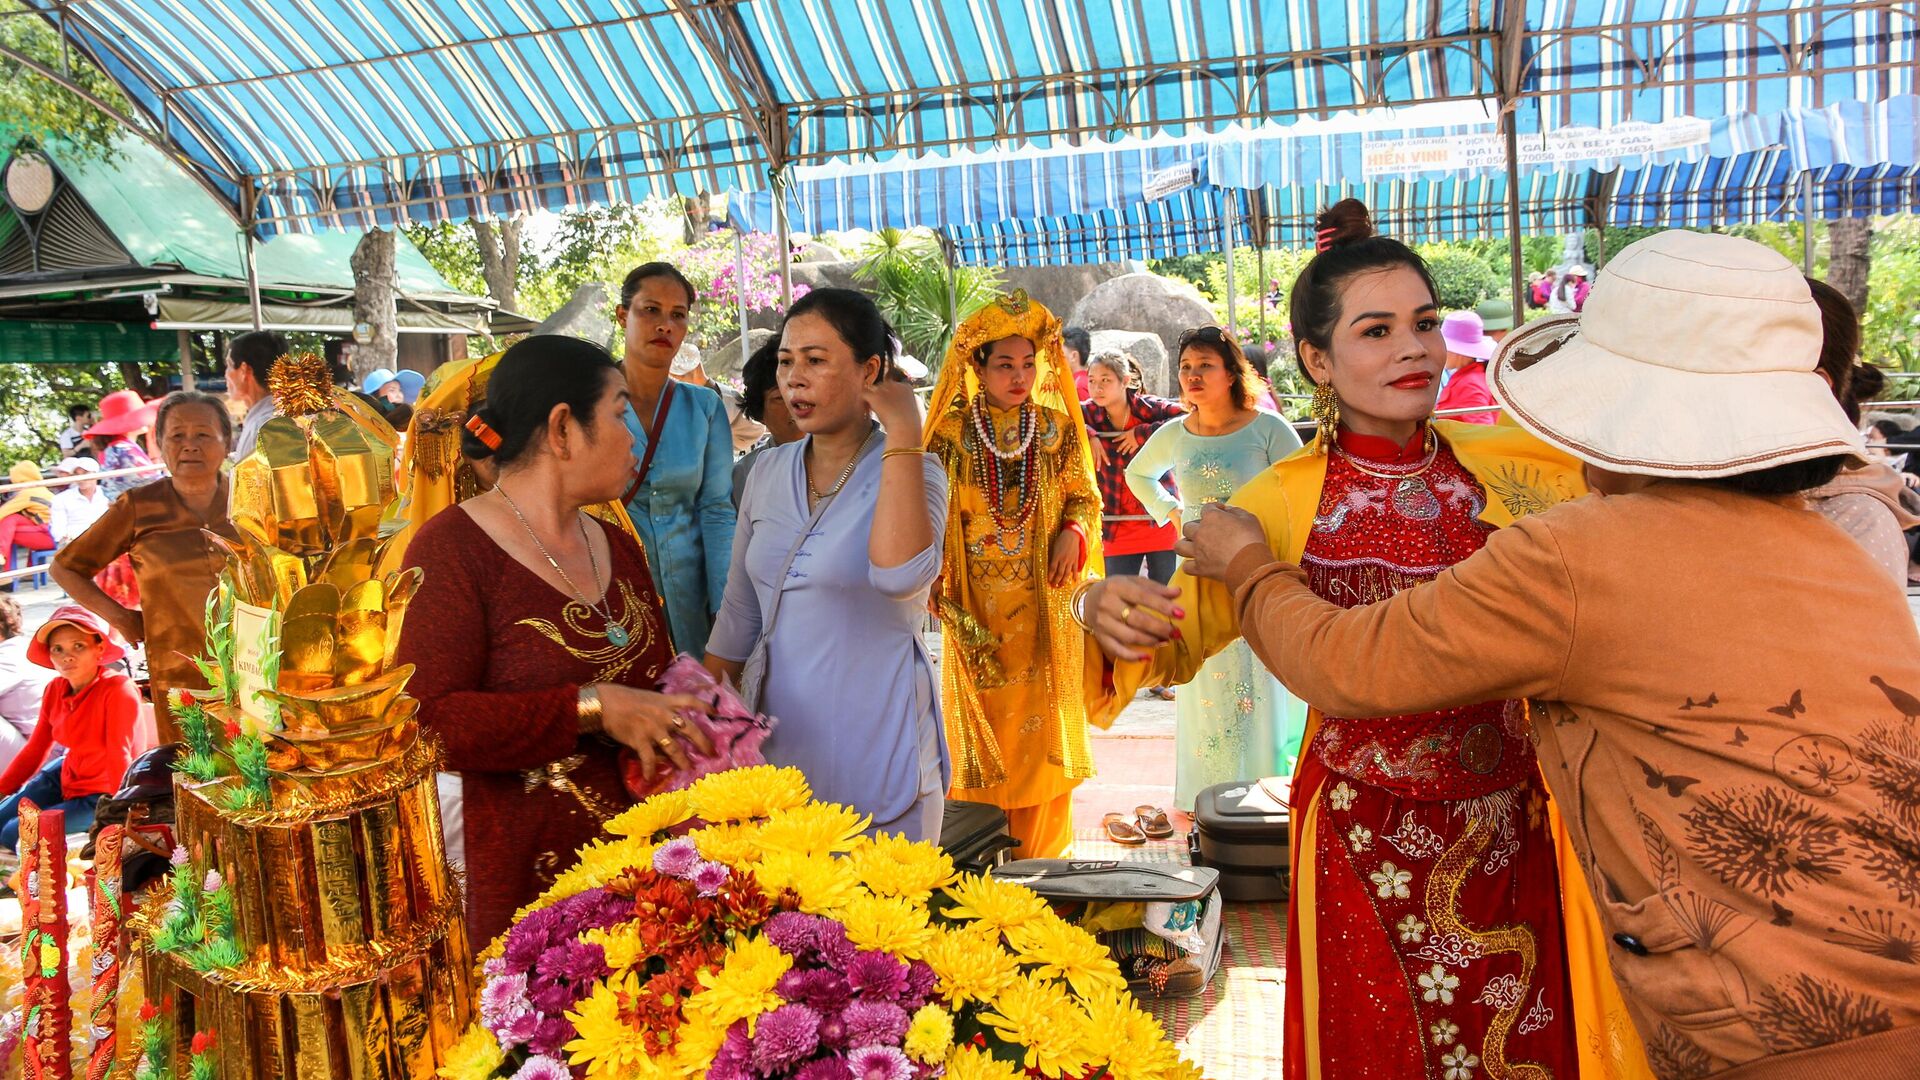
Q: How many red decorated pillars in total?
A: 3